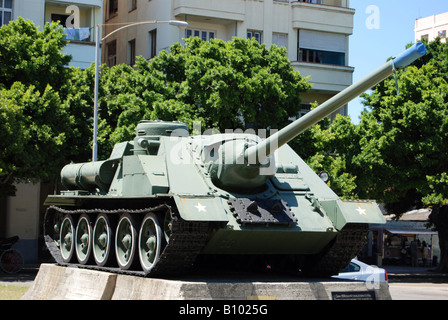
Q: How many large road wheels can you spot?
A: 5